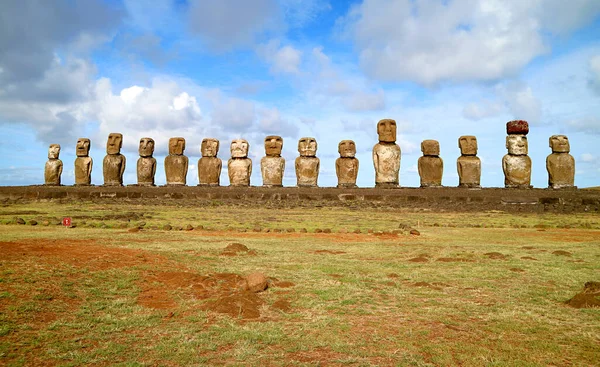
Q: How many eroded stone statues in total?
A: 15